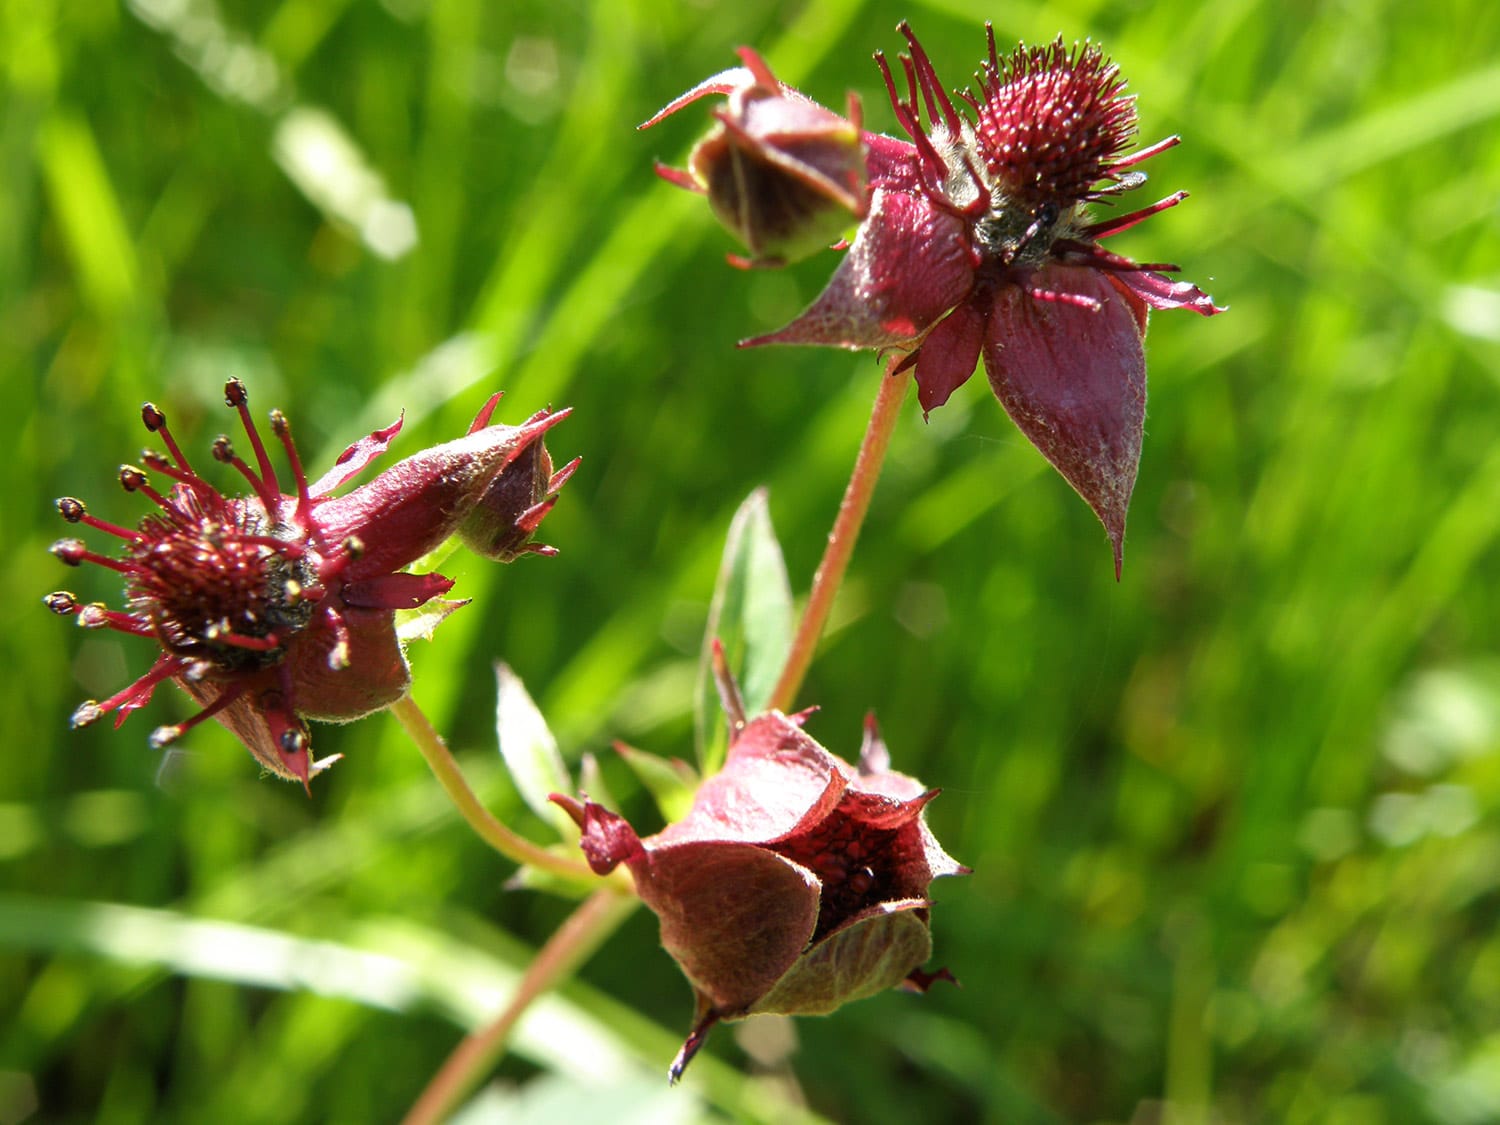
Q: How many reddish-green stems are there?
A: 3